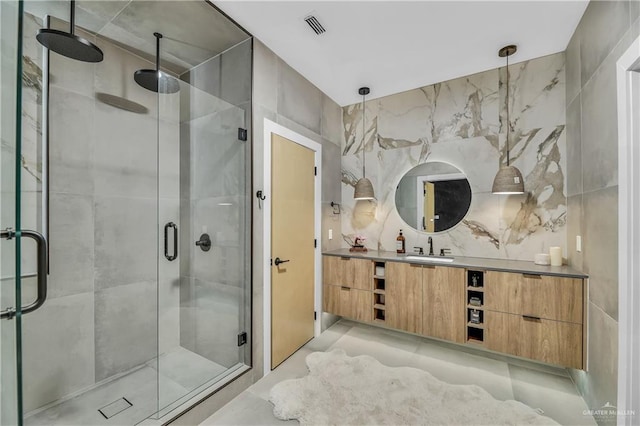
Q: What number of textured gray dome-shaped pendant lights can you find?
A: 2